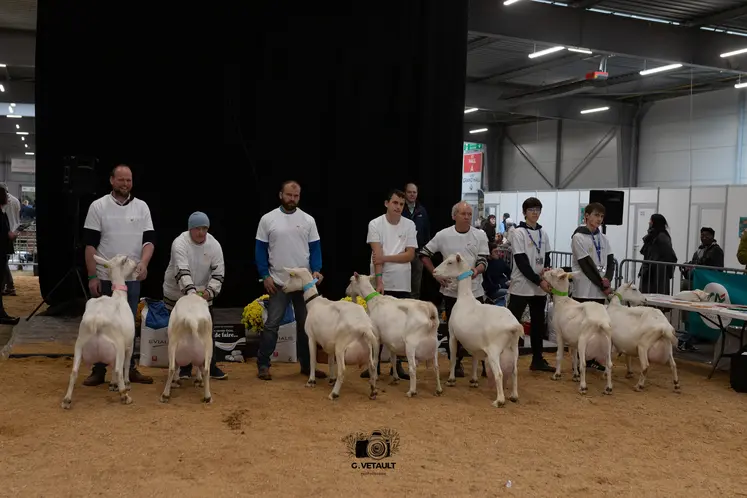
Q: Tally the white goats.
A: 7